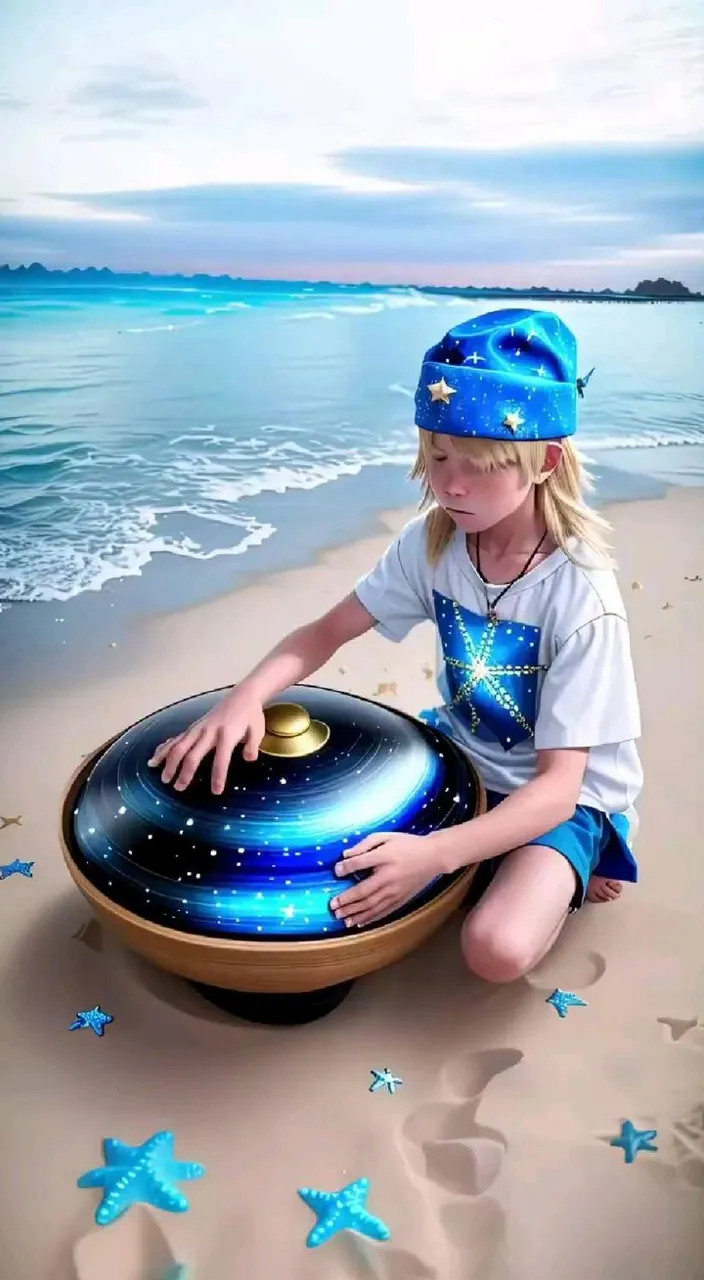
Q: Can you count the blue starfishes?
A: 7